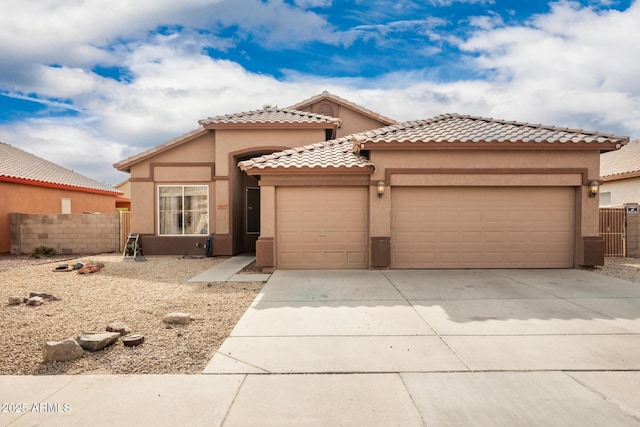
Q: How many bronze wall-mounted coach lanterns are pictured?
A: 2